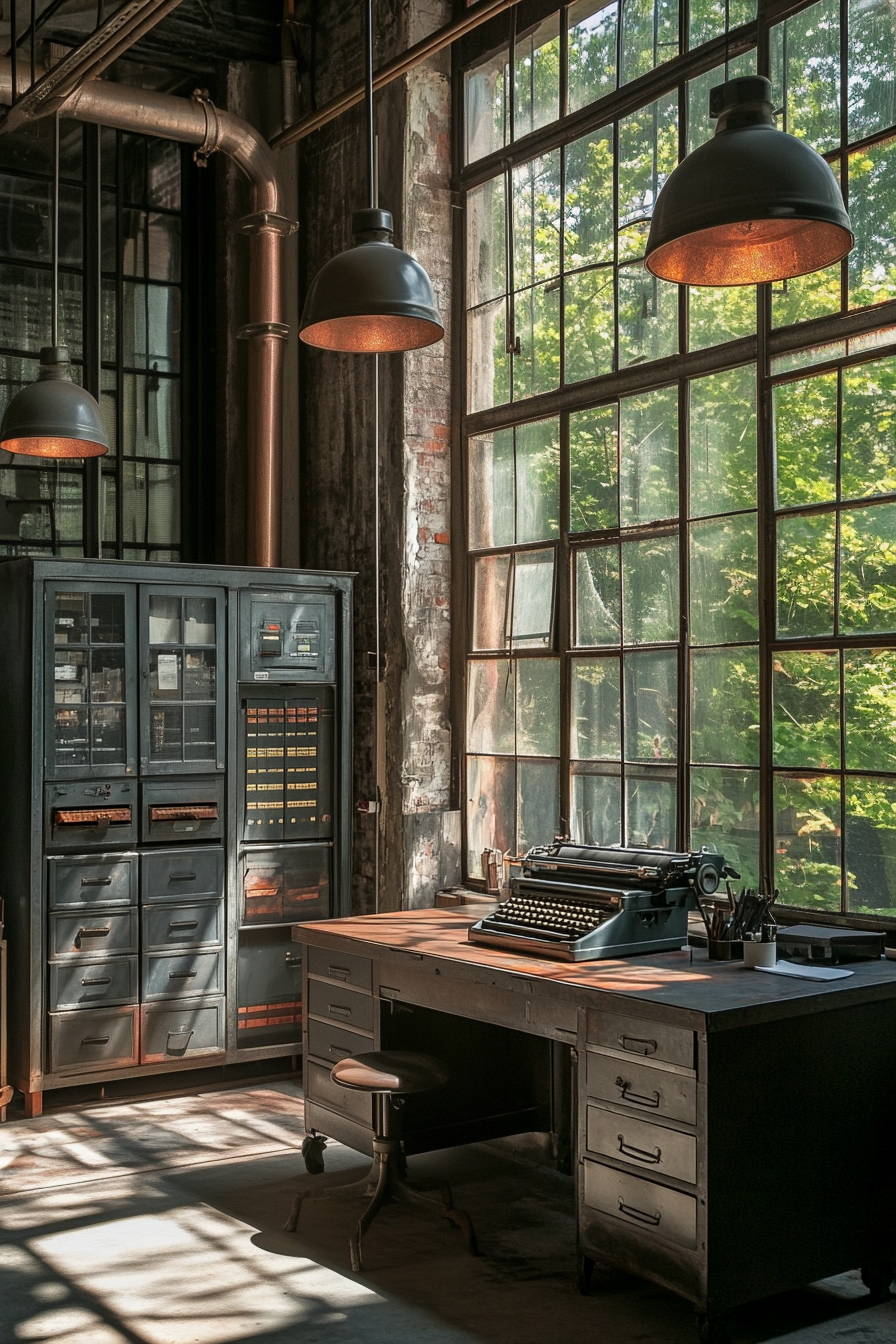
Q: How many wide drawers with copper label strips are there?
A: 2